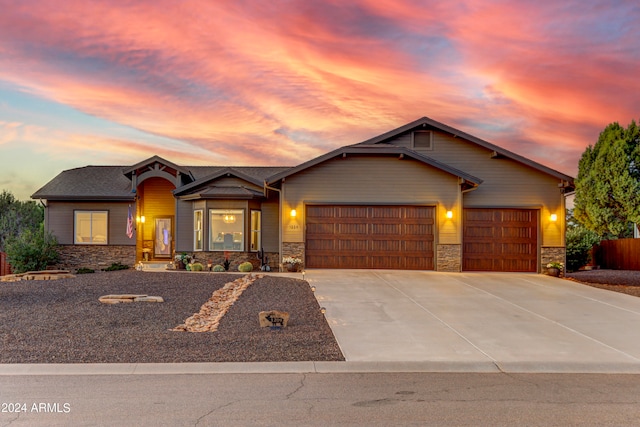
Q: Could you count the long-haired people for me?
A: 0